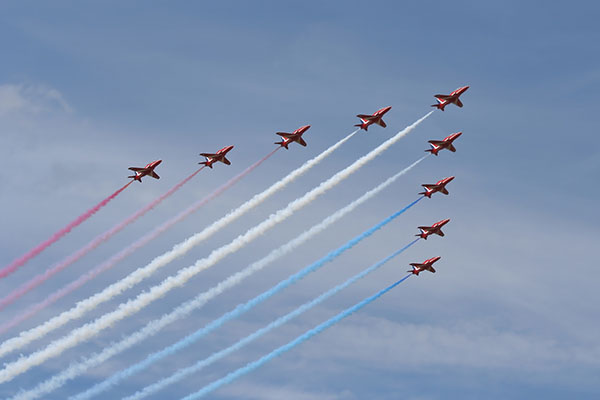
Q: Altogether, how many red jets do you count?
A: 9